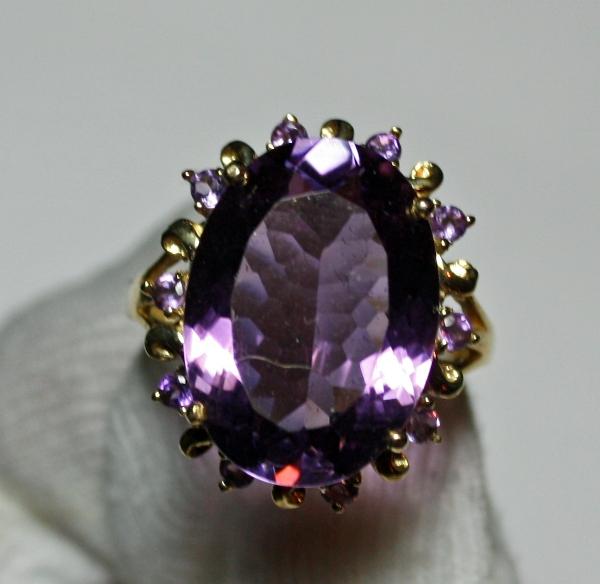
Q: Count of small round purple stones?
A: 10